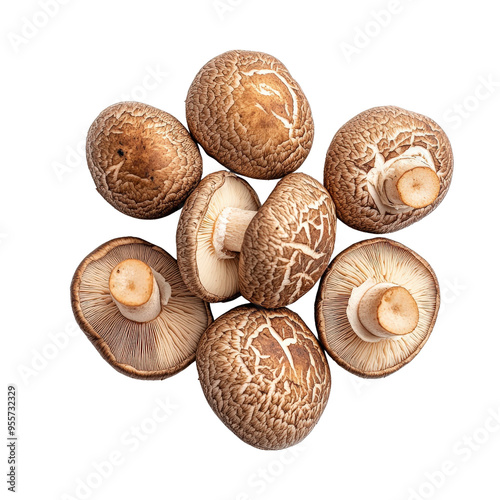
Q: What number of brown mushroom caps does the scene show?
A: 8